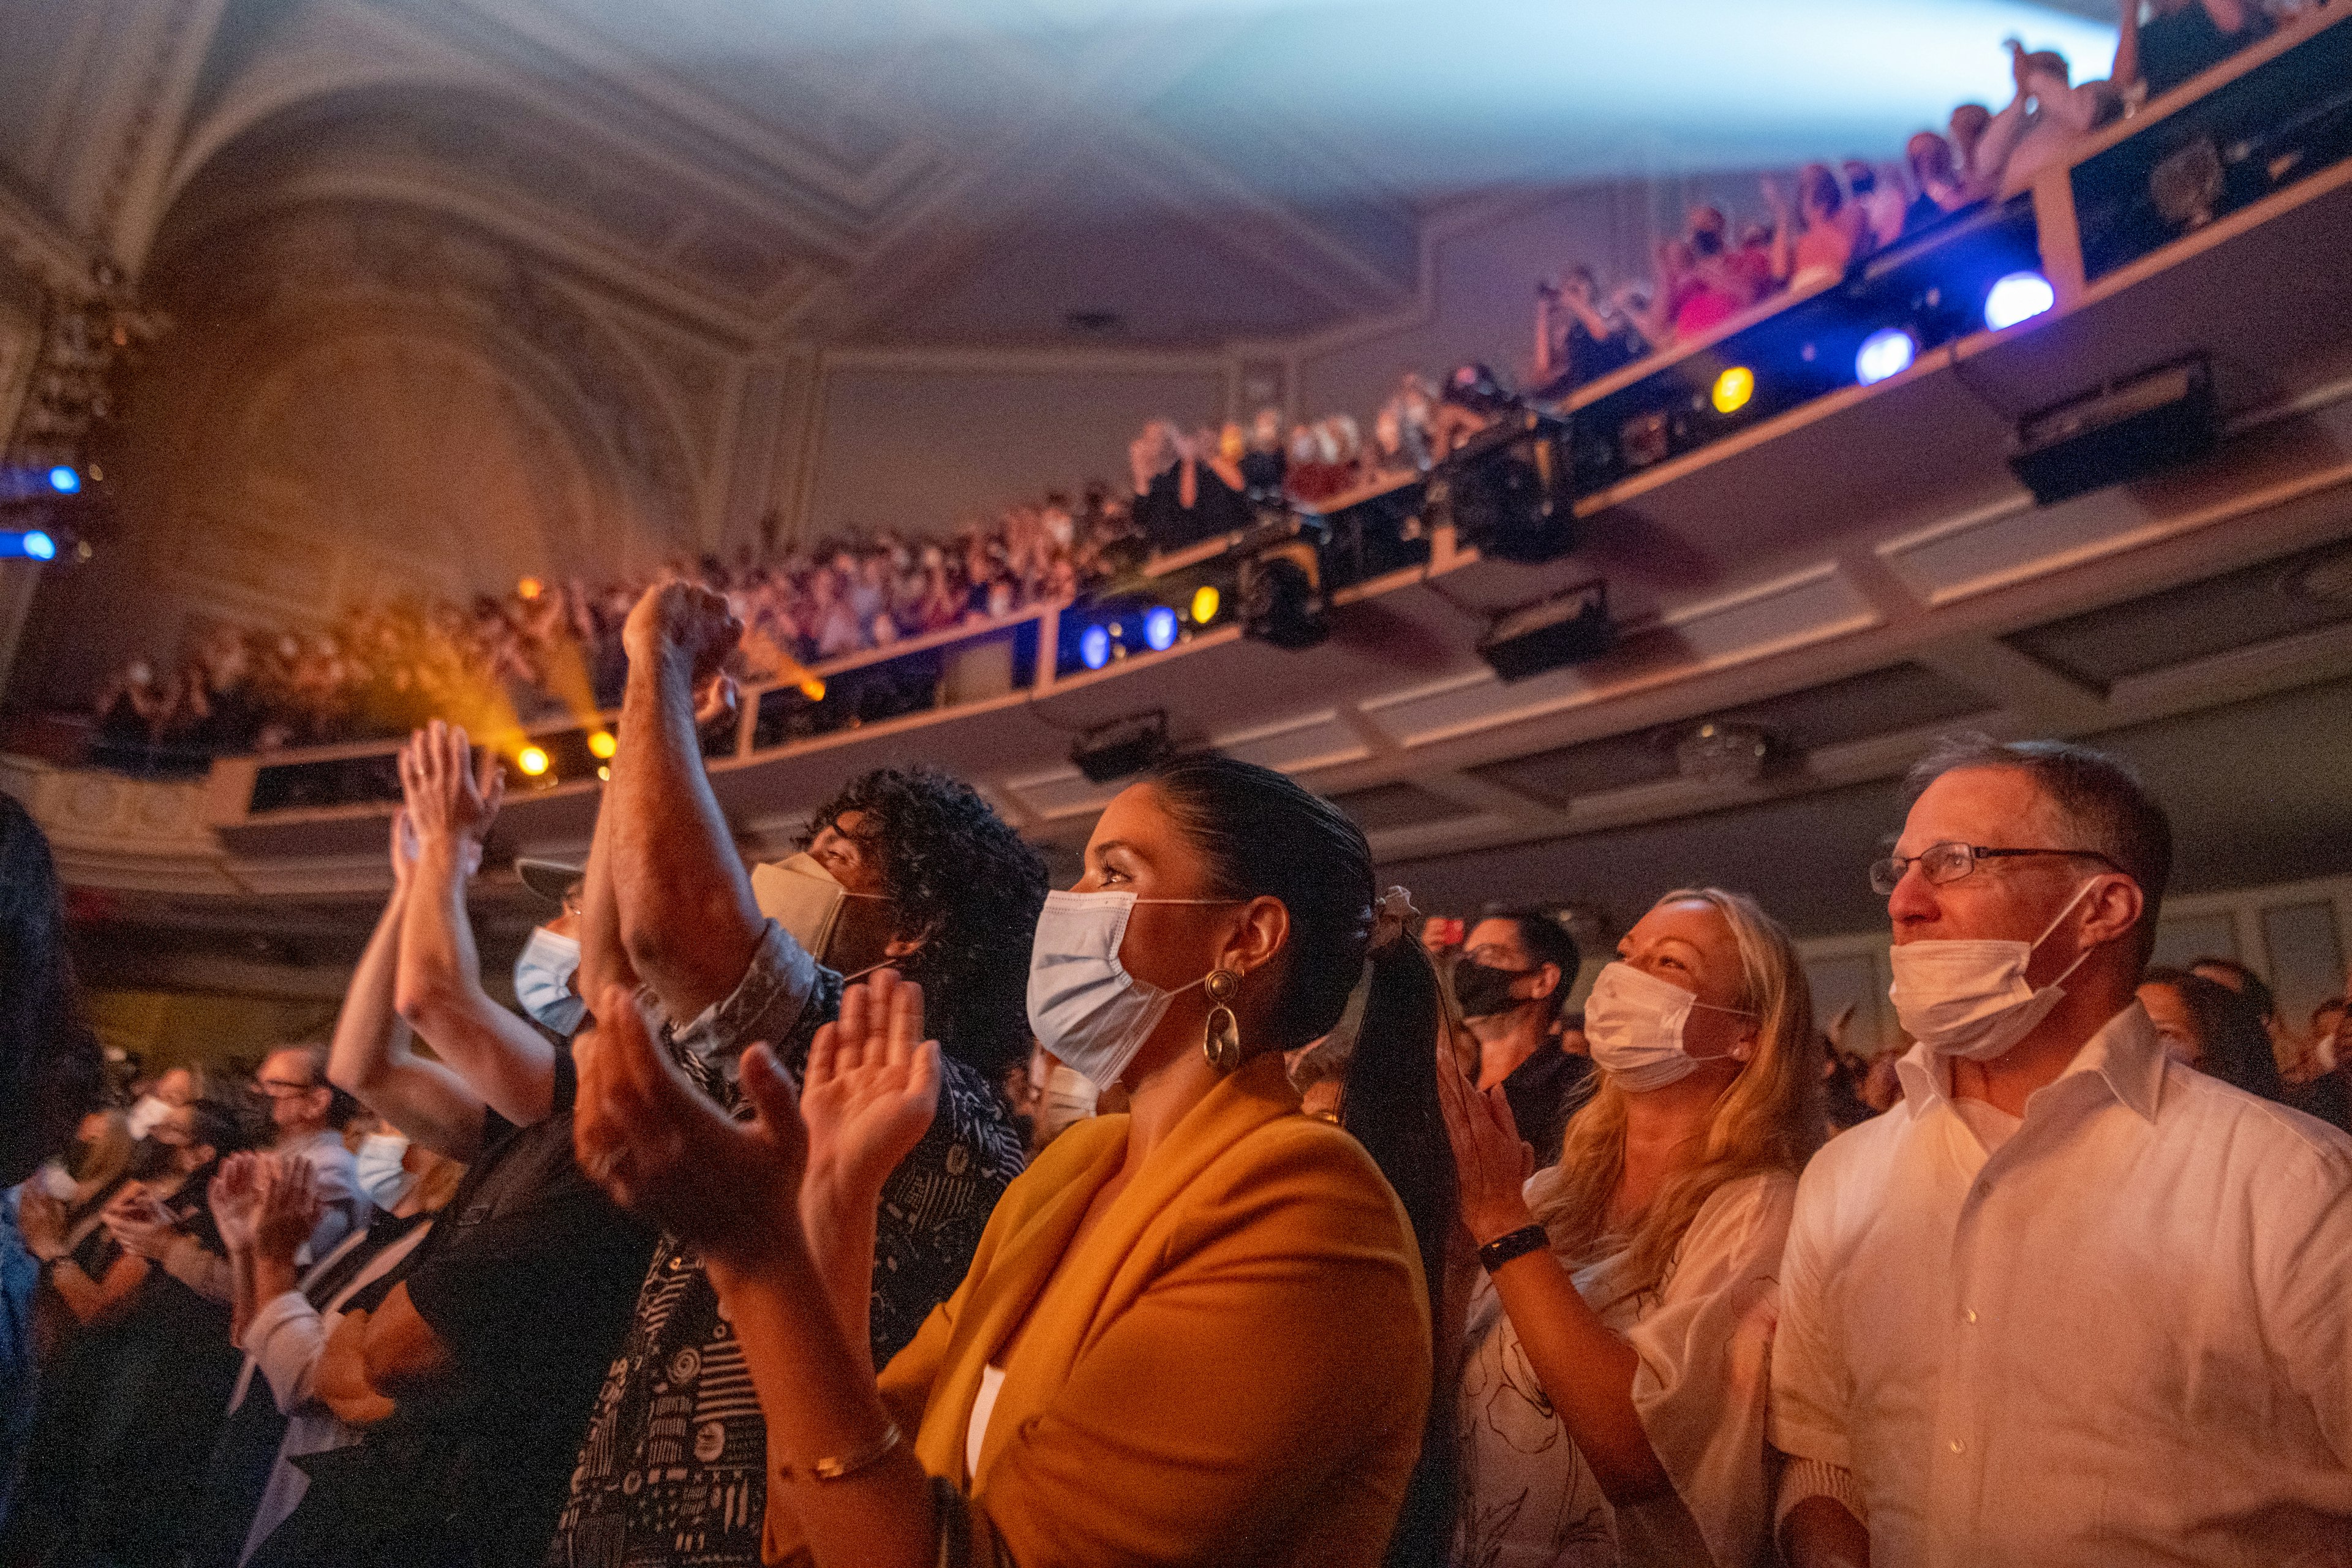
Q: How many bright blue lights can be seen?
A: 6